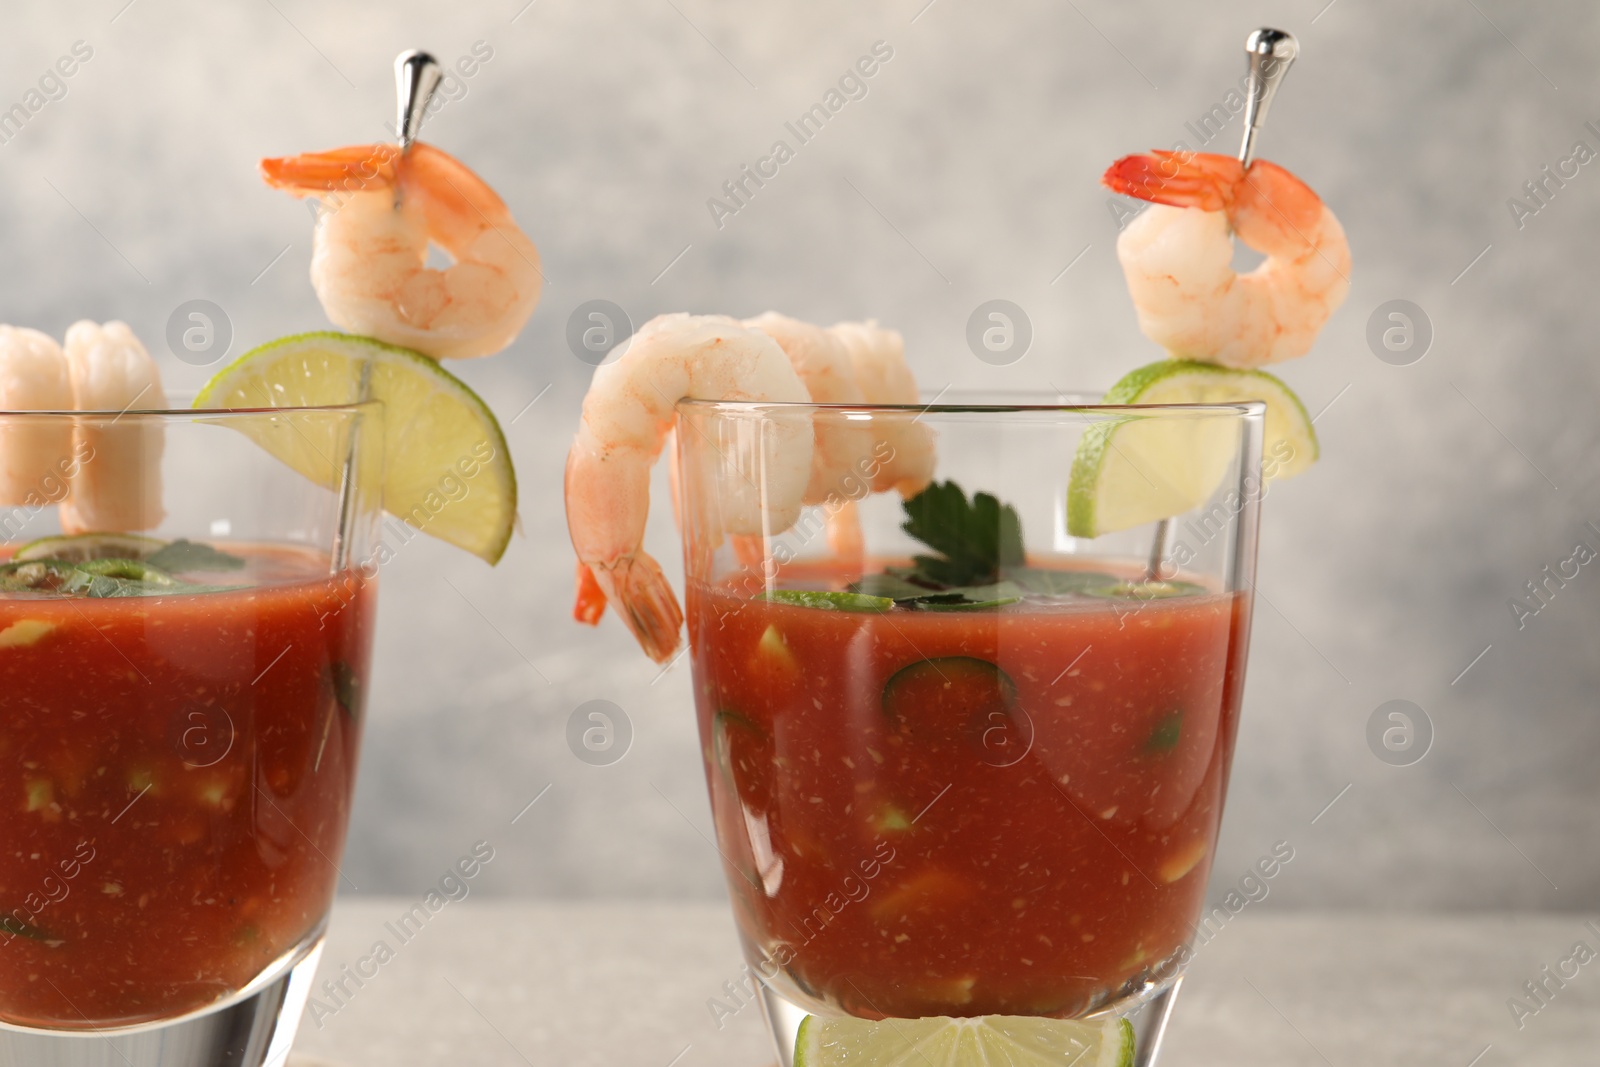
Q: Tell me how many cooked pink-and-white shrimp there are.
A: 7